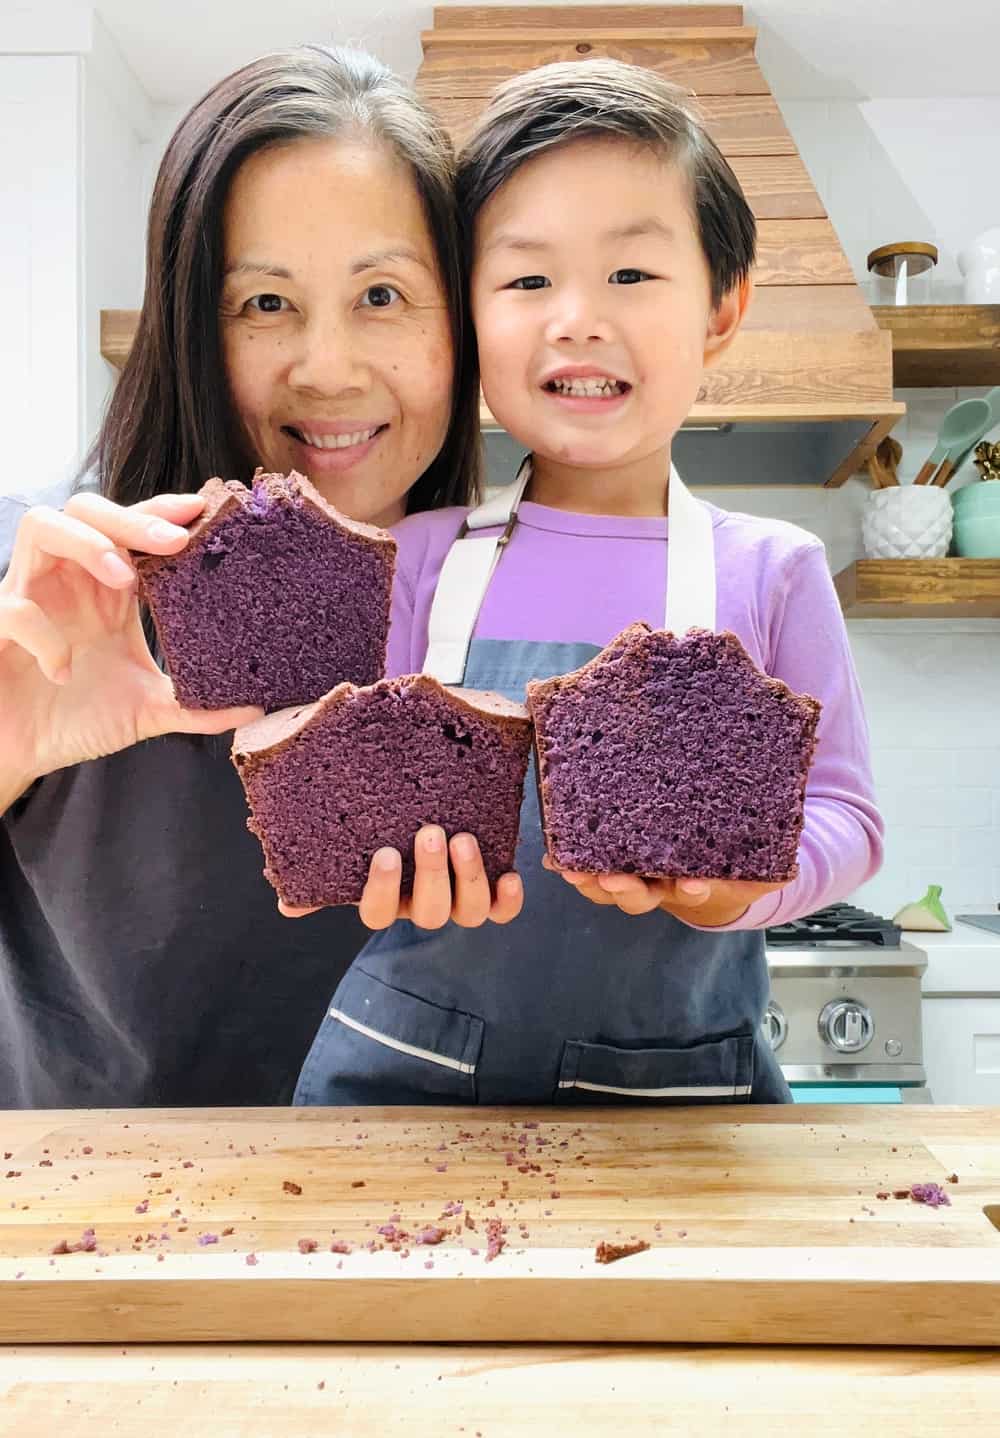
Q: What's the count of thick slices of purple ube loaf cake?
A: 3